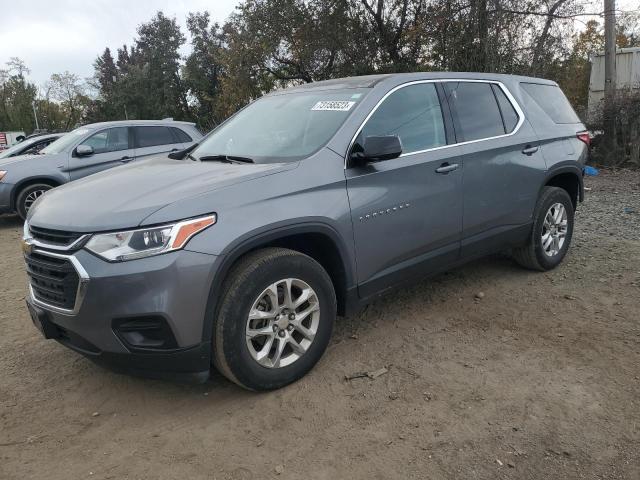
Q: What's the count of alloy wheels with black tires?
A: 3